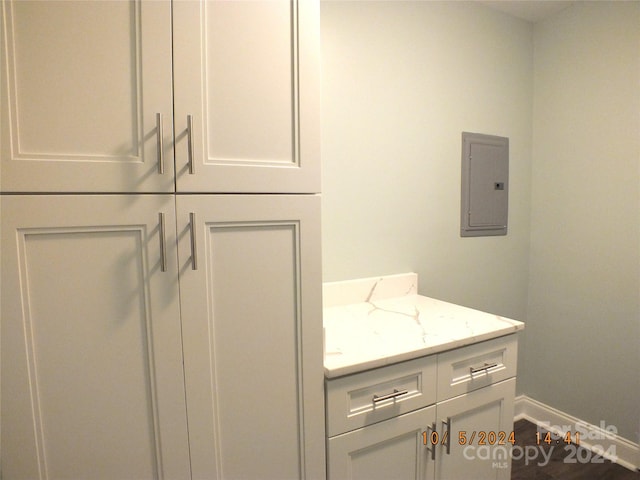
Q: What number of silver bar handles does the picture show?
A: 8